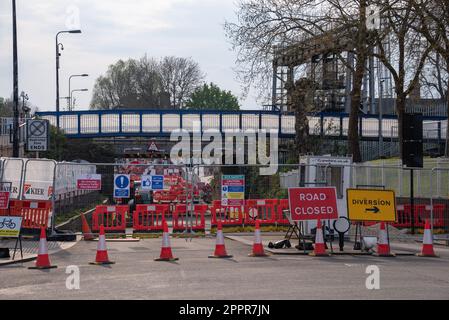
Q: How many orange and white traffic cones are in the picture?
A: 8